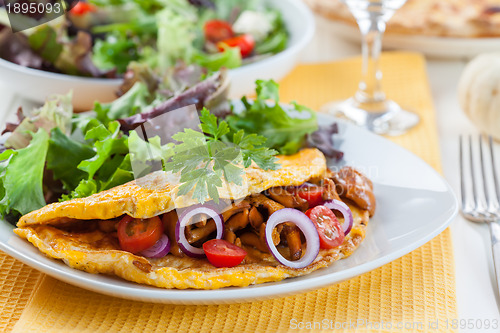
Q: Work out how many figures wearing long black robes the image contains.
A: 0